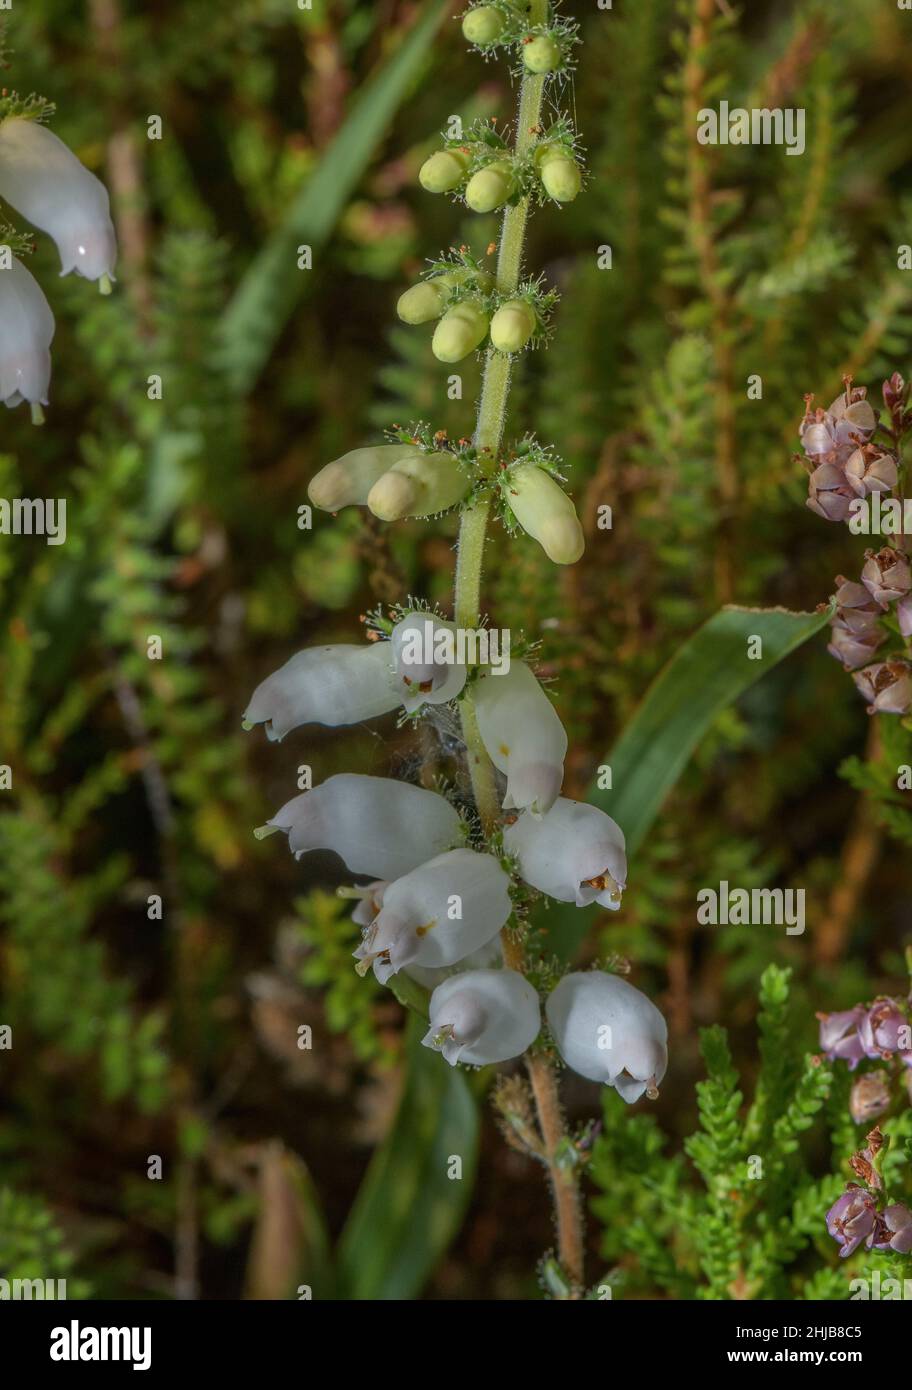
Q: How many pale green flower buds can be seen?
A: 11